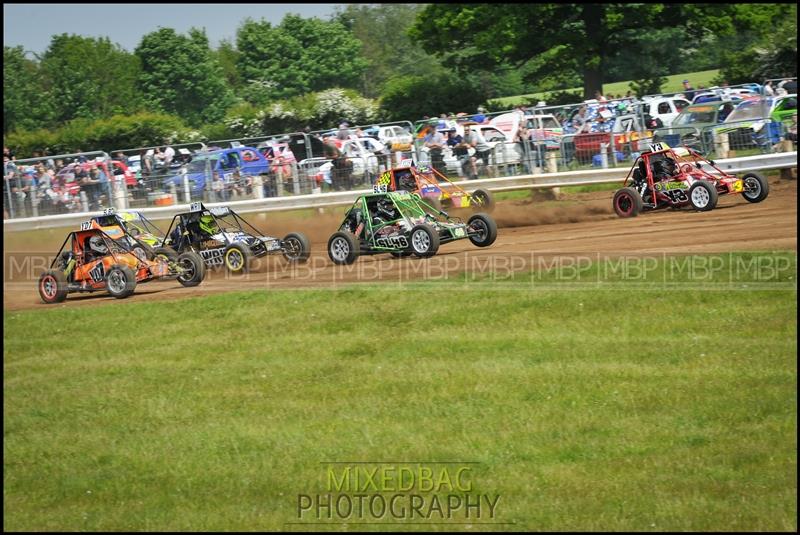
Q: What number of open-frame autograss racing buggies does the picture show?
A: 6